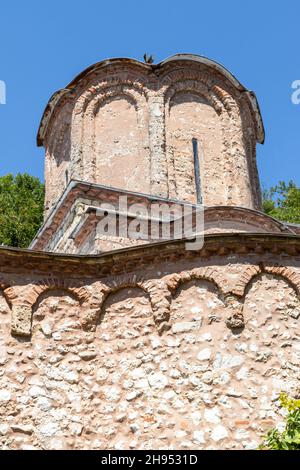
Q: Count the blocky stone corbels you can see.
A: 4